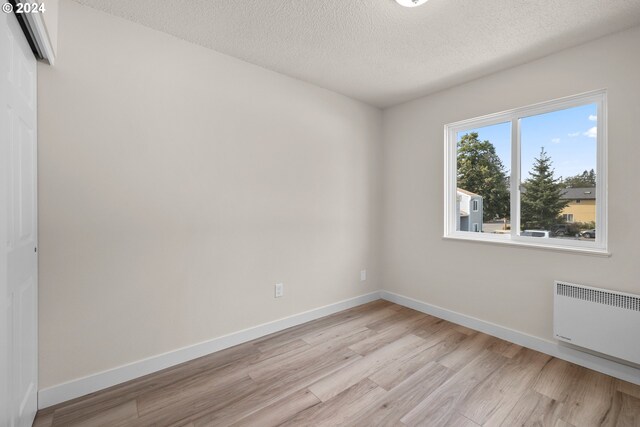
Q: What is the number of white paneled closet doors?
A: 1